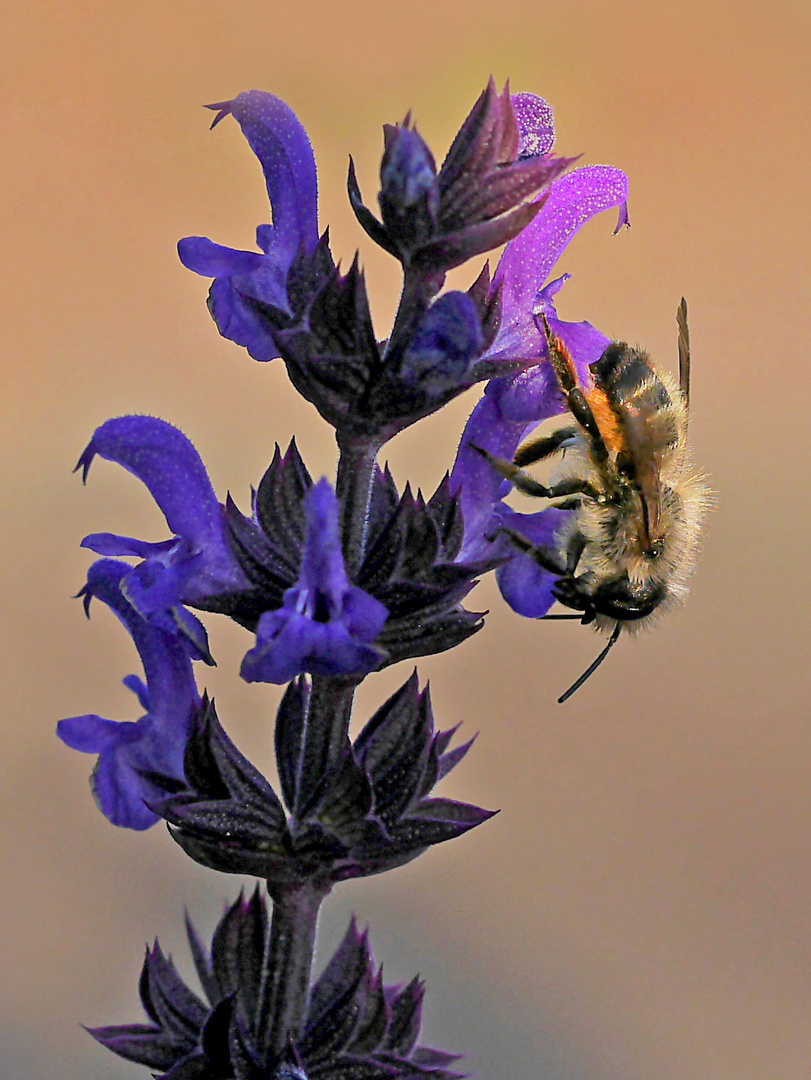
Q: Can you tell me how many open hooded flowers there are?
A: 6